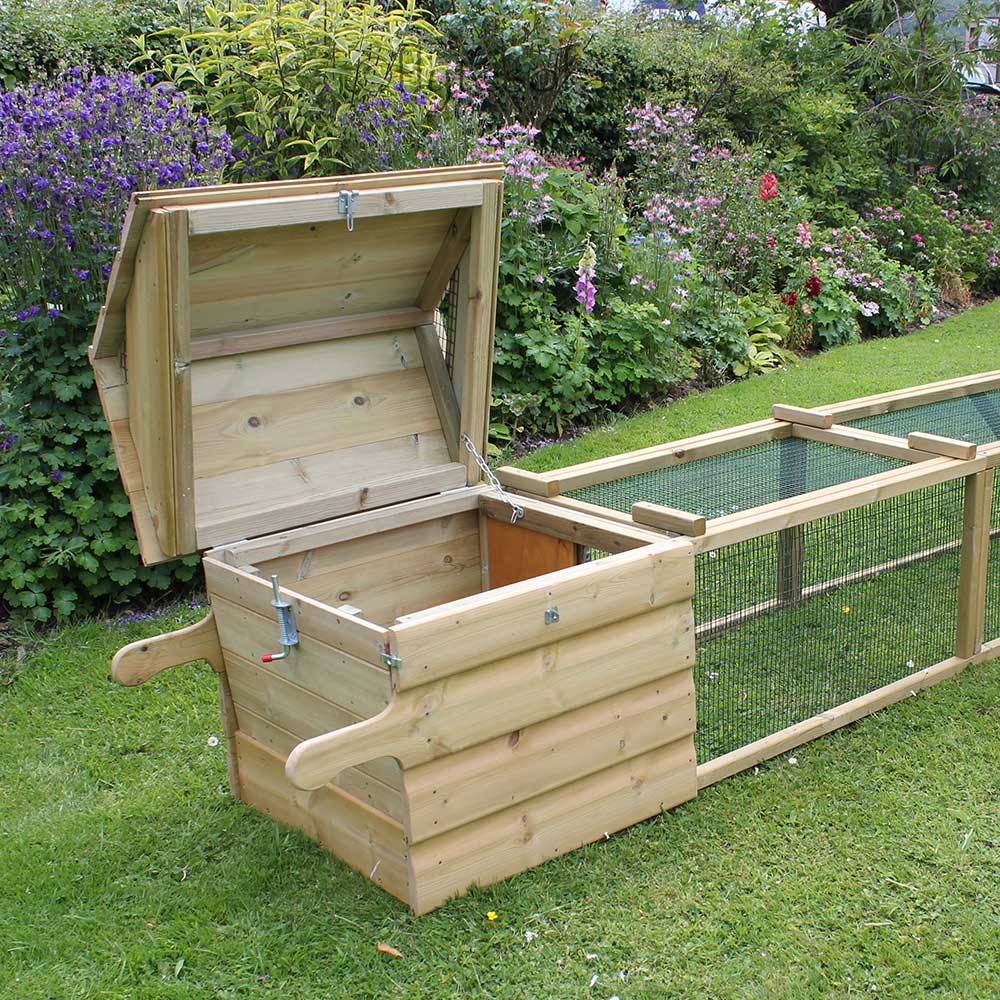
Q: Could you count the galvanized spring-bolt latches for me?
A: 1